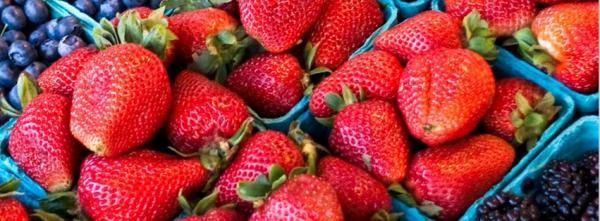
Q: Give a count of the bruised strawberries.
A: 0